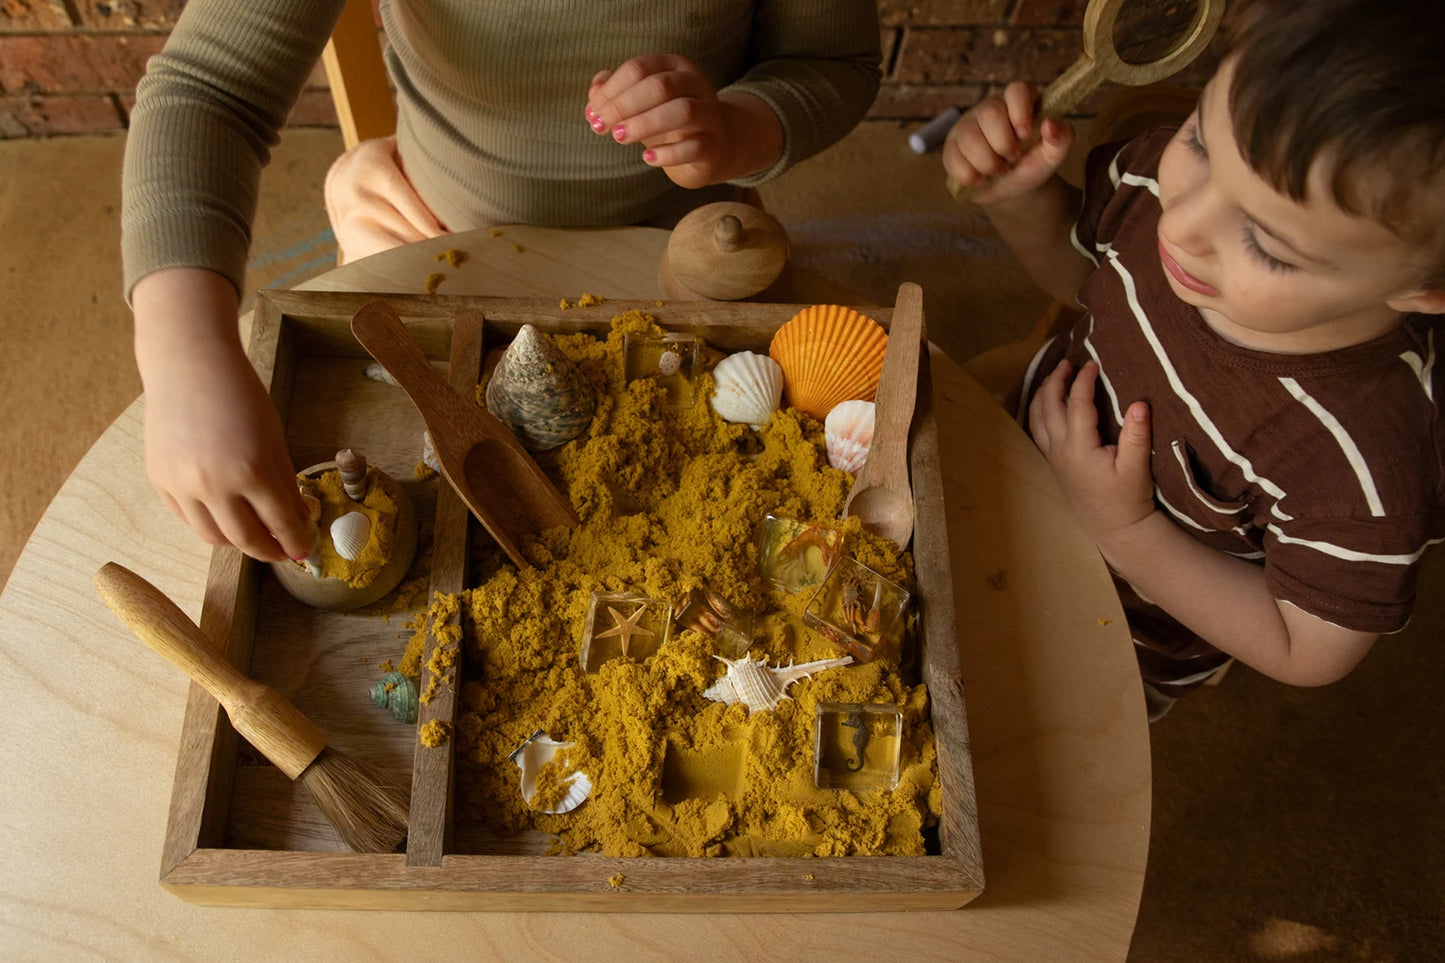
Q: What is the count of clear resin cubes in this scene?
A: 6